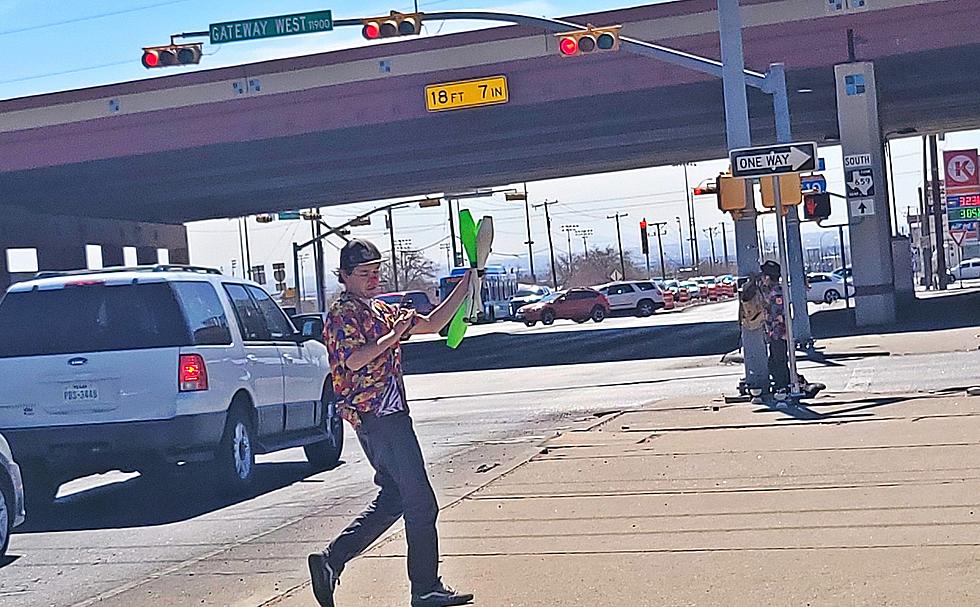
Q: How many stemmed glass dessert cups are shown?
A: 0